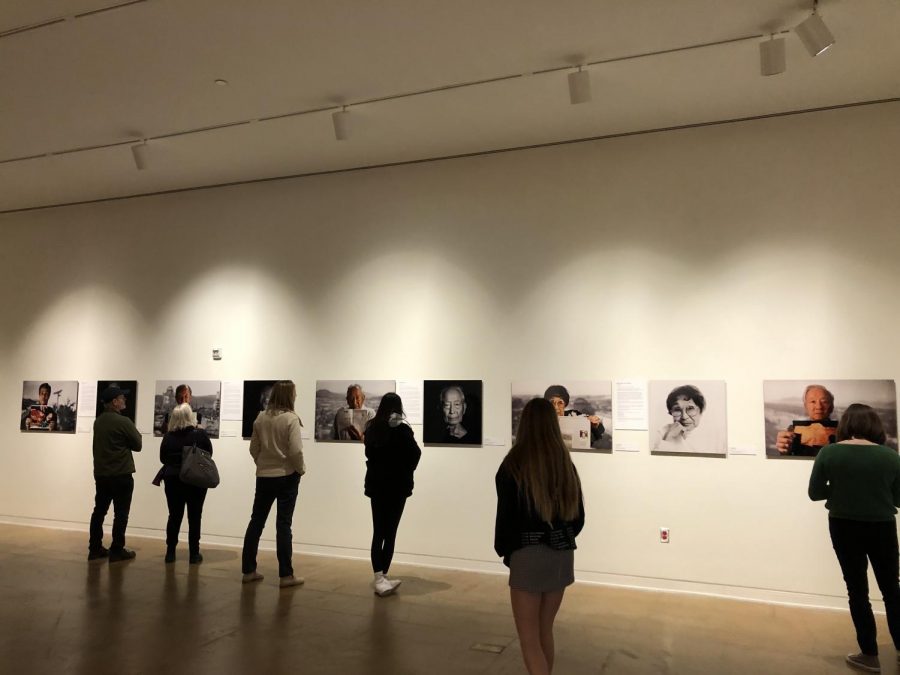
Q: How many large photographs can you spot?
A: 9